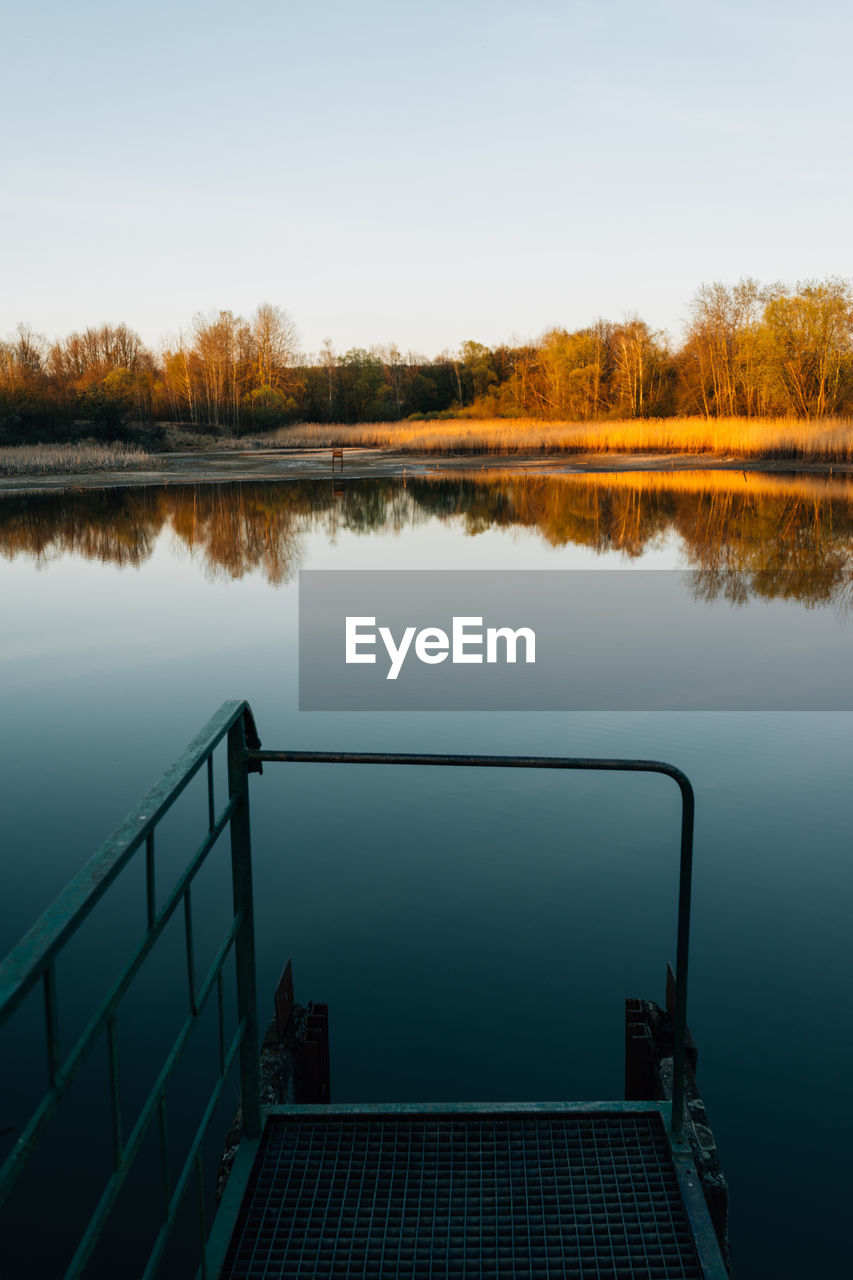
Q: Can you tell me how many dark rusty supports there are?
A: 2